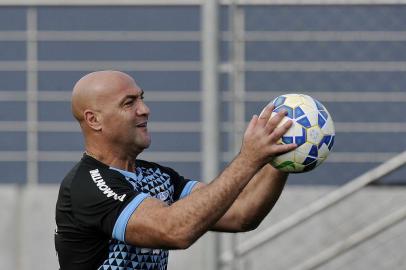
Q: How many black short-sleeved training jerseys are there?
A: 1